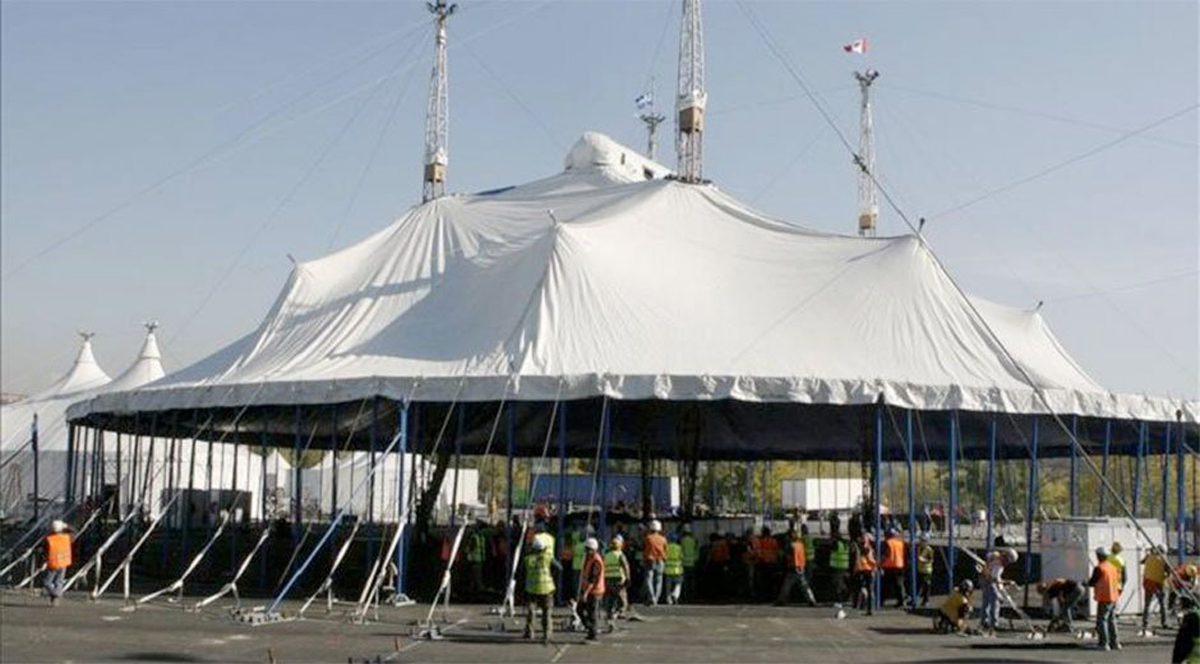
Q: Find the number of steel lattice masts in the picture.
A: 4